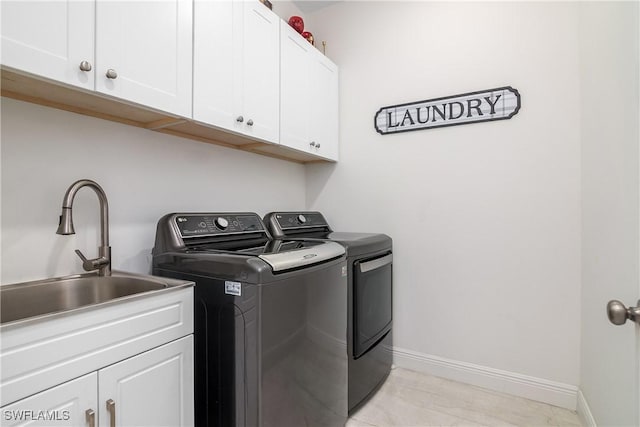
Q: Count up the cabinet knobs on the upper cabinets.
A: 6